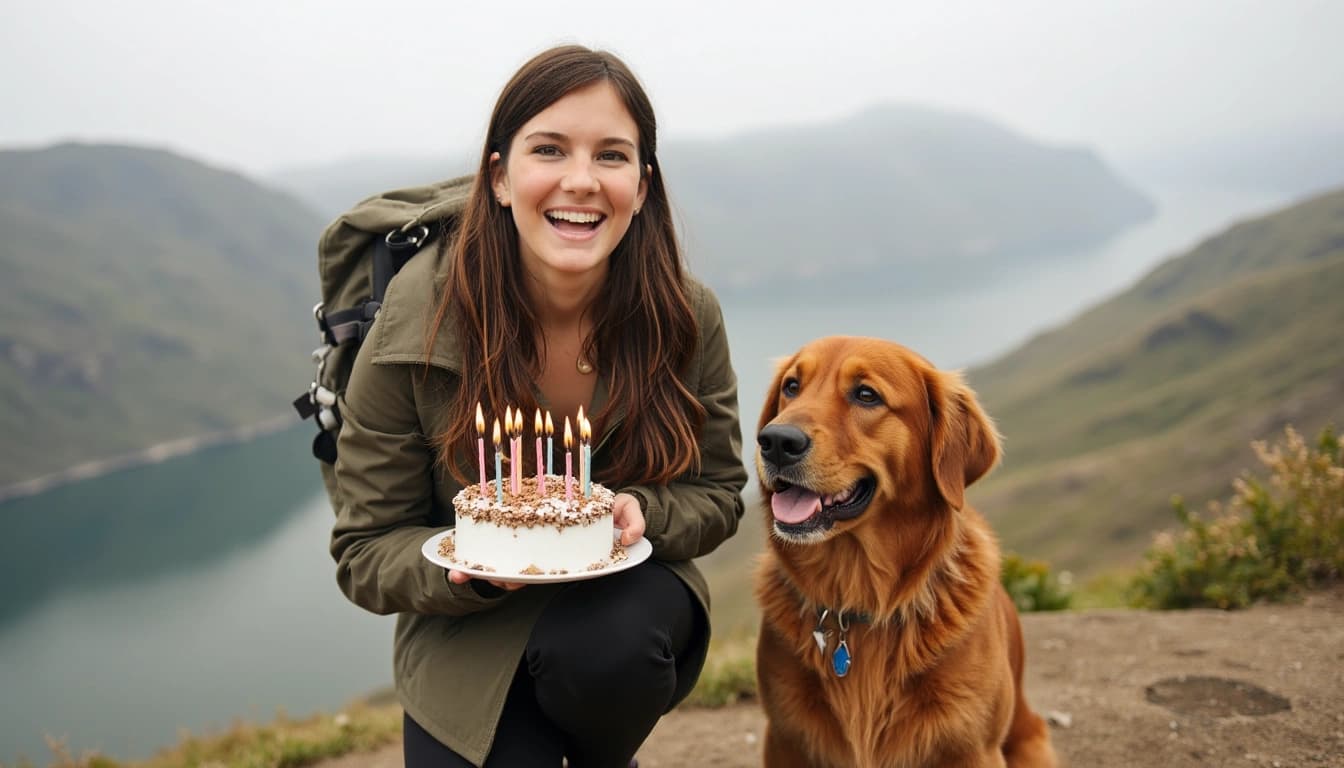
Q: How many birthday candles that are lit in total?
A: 9